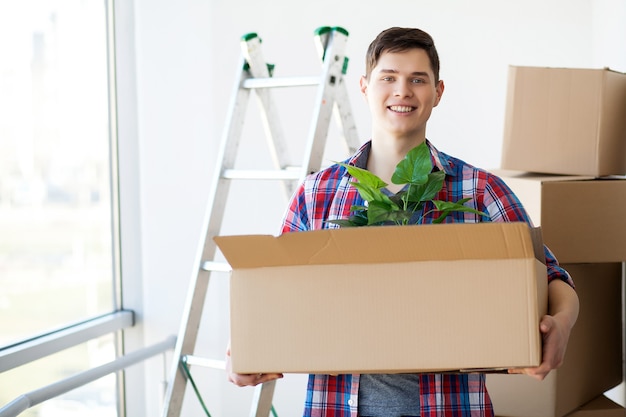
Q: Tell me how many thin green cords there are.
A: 2